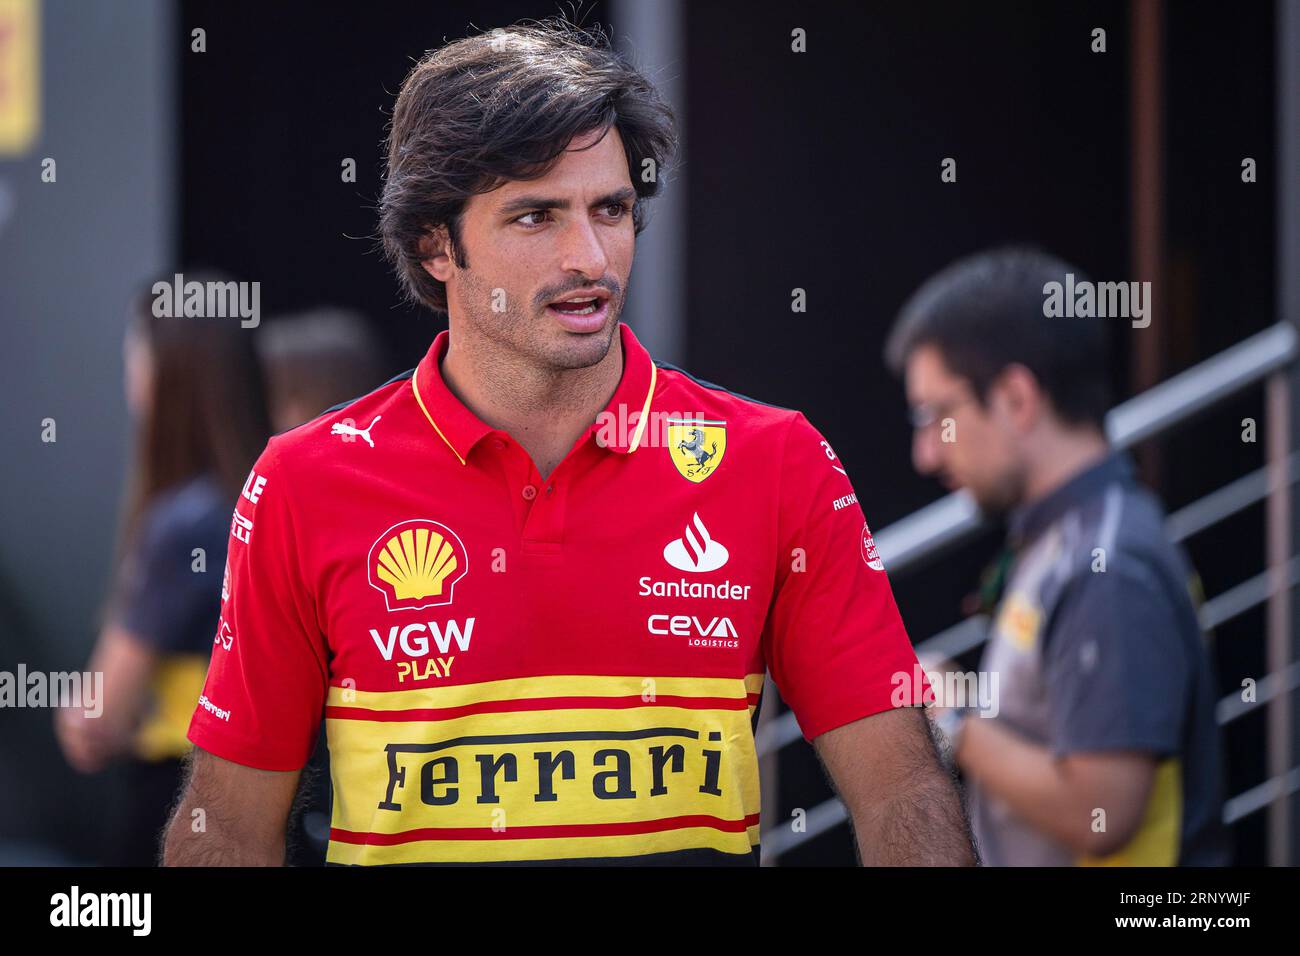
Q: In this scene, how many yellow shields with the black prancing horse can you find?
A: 1